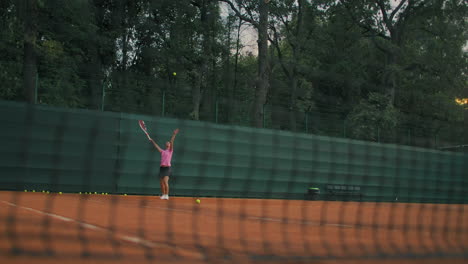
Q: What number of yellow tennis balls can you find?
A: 14